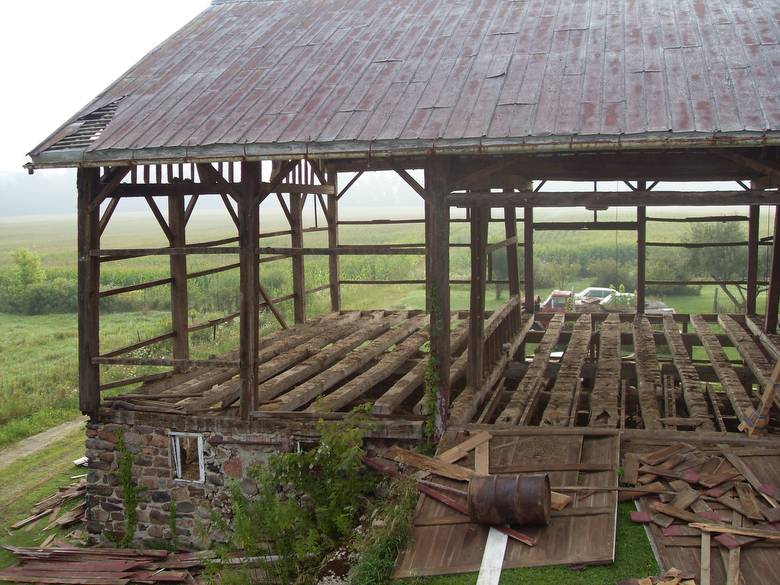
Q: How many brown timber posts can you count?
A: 12